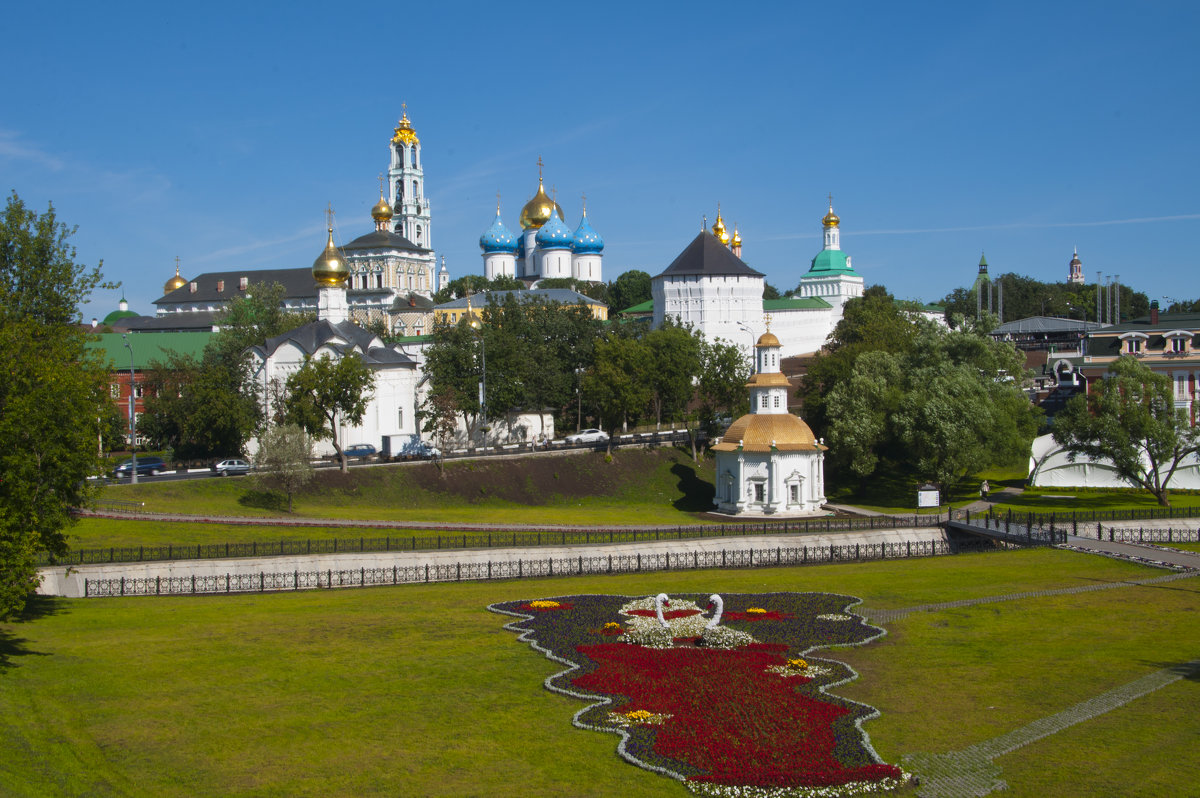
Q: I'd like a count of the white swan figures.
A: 2